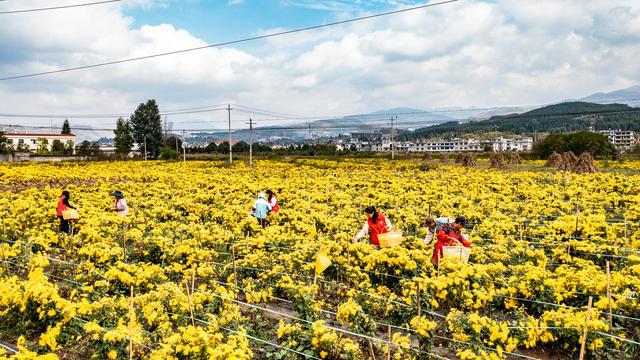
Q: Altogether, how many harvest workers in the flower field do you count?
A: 7